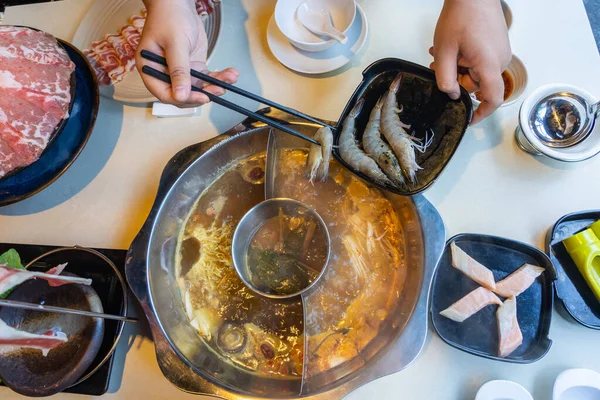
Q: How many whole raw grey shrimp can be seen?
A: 4